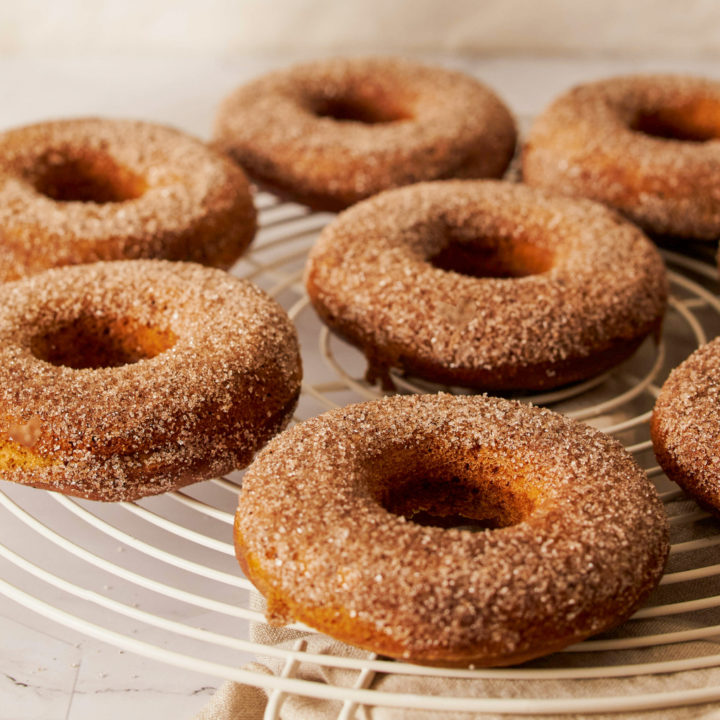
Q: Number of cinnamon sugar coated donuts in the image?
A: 7